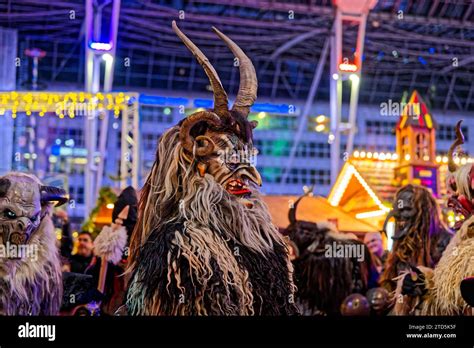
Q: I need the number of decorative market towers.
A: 1